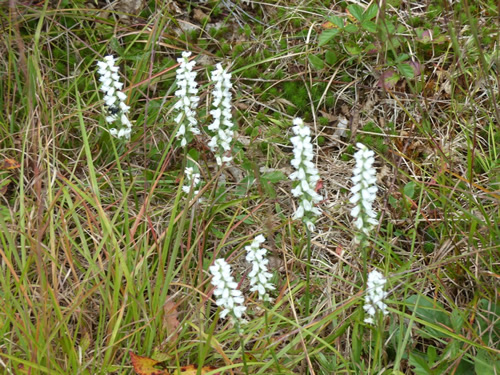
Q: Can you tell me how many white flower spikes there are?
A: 9